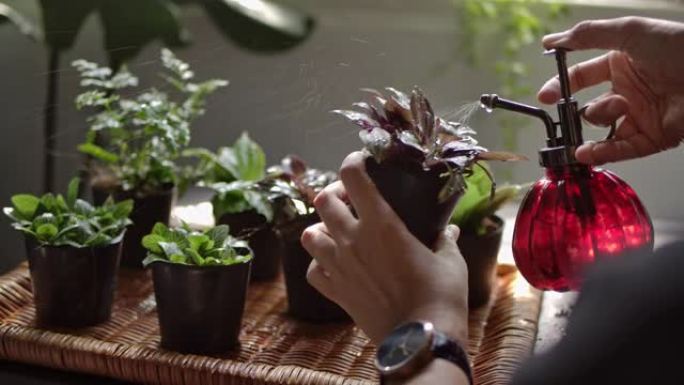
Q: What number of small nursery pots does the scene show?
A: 7